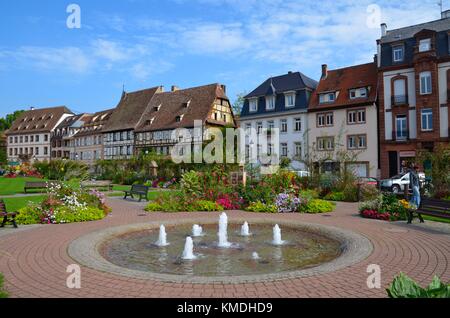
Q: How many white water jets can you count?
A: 7